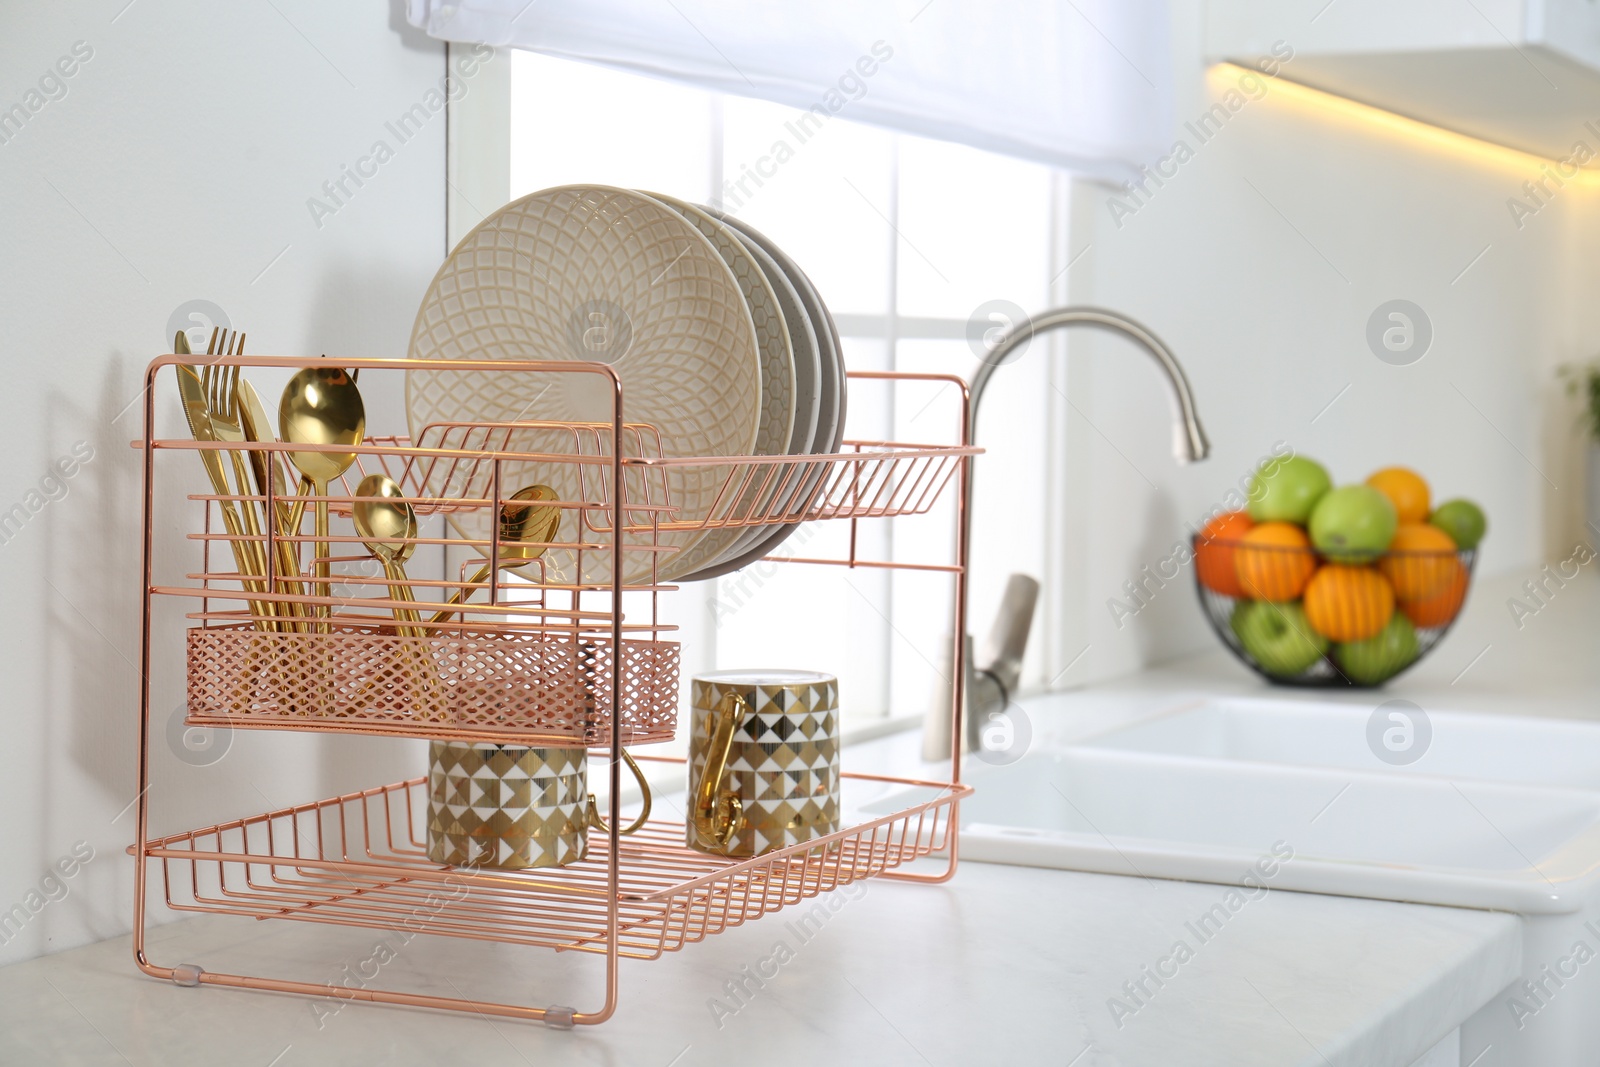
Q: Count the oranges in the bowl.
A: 6